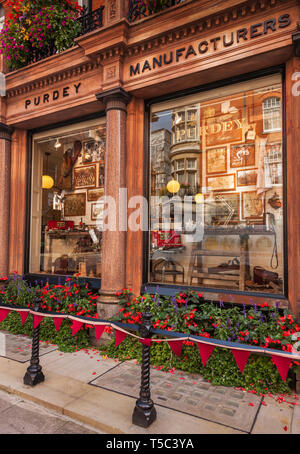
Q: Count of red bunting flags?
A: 12